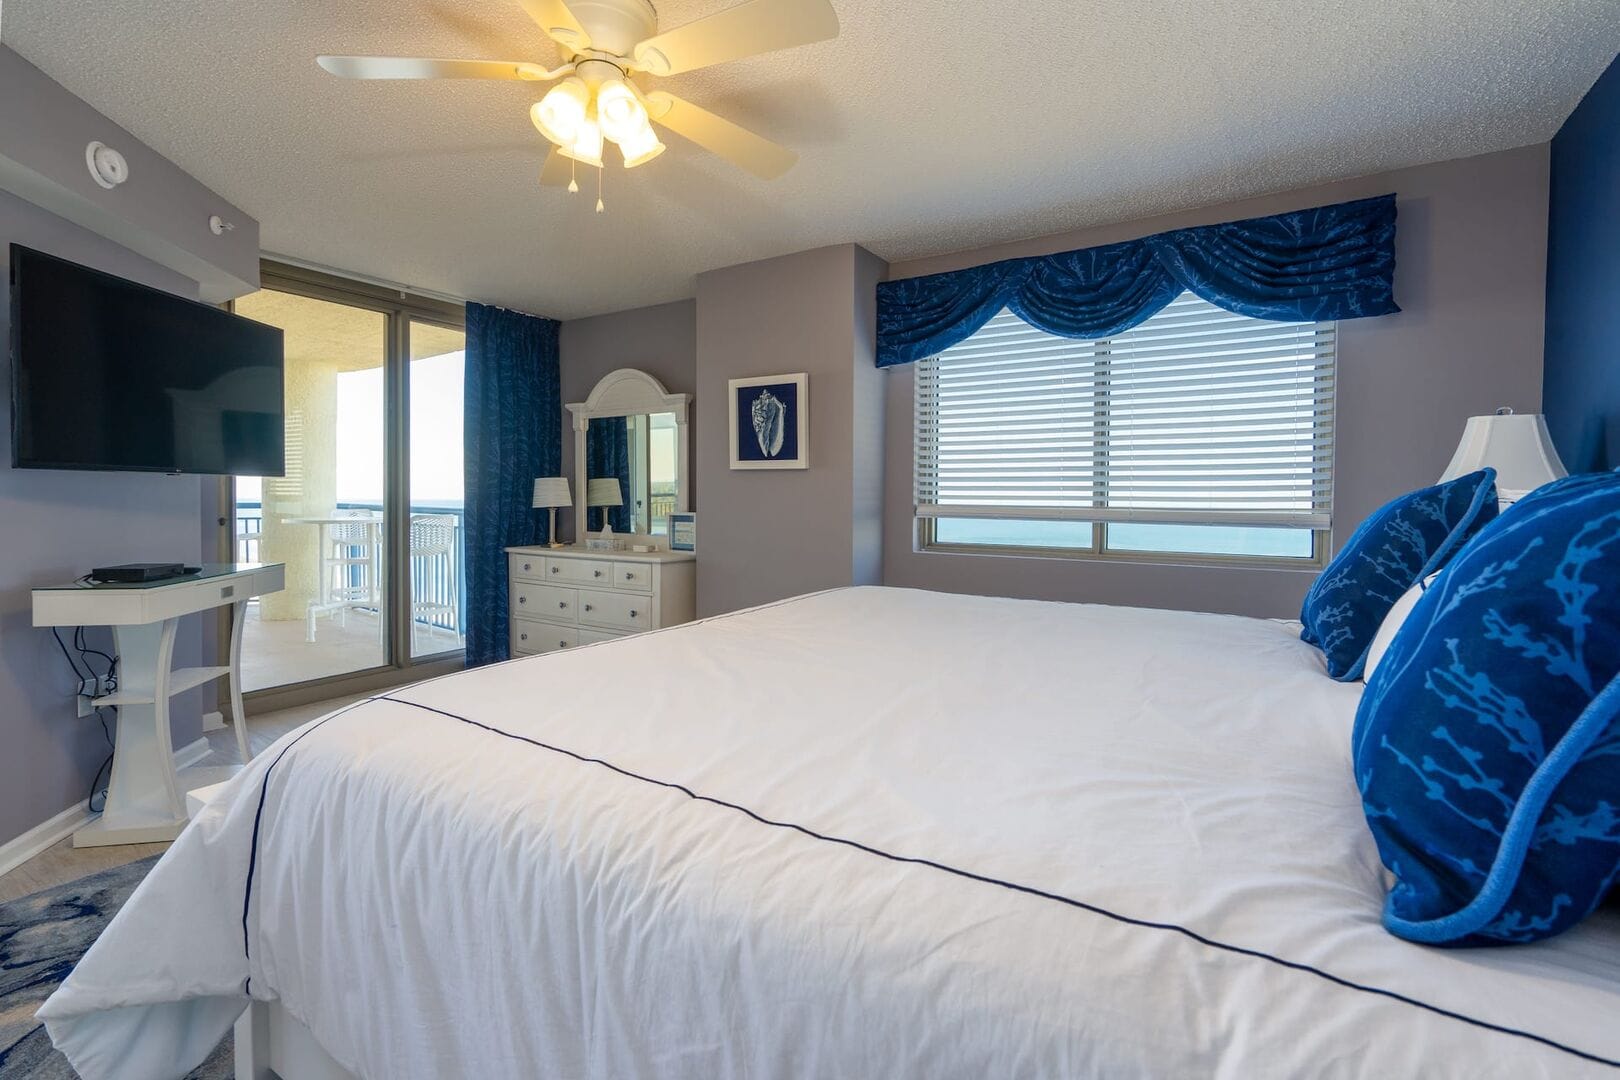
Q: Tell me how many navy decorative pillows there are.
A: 2